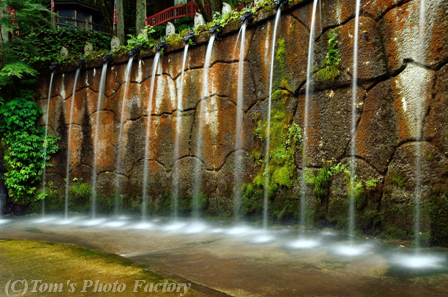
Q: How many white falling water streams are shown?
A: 12